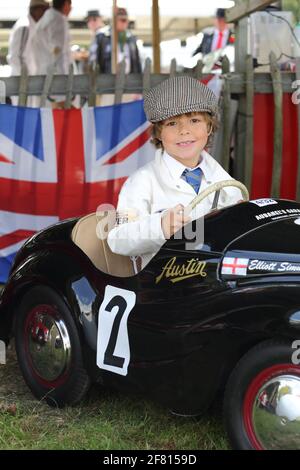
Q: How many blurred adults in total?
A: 5